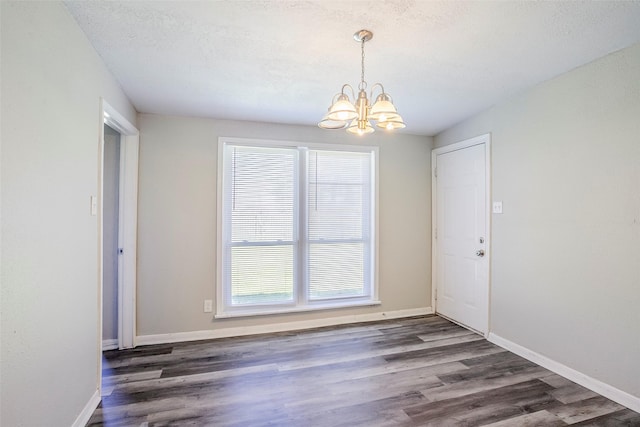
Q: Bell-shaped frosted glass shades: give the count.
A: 5